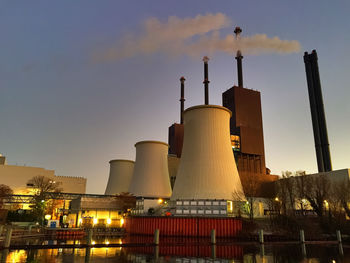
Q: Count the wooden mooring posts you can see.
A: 7